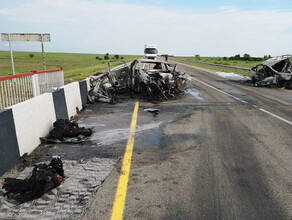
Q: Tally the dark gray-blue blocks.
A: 3